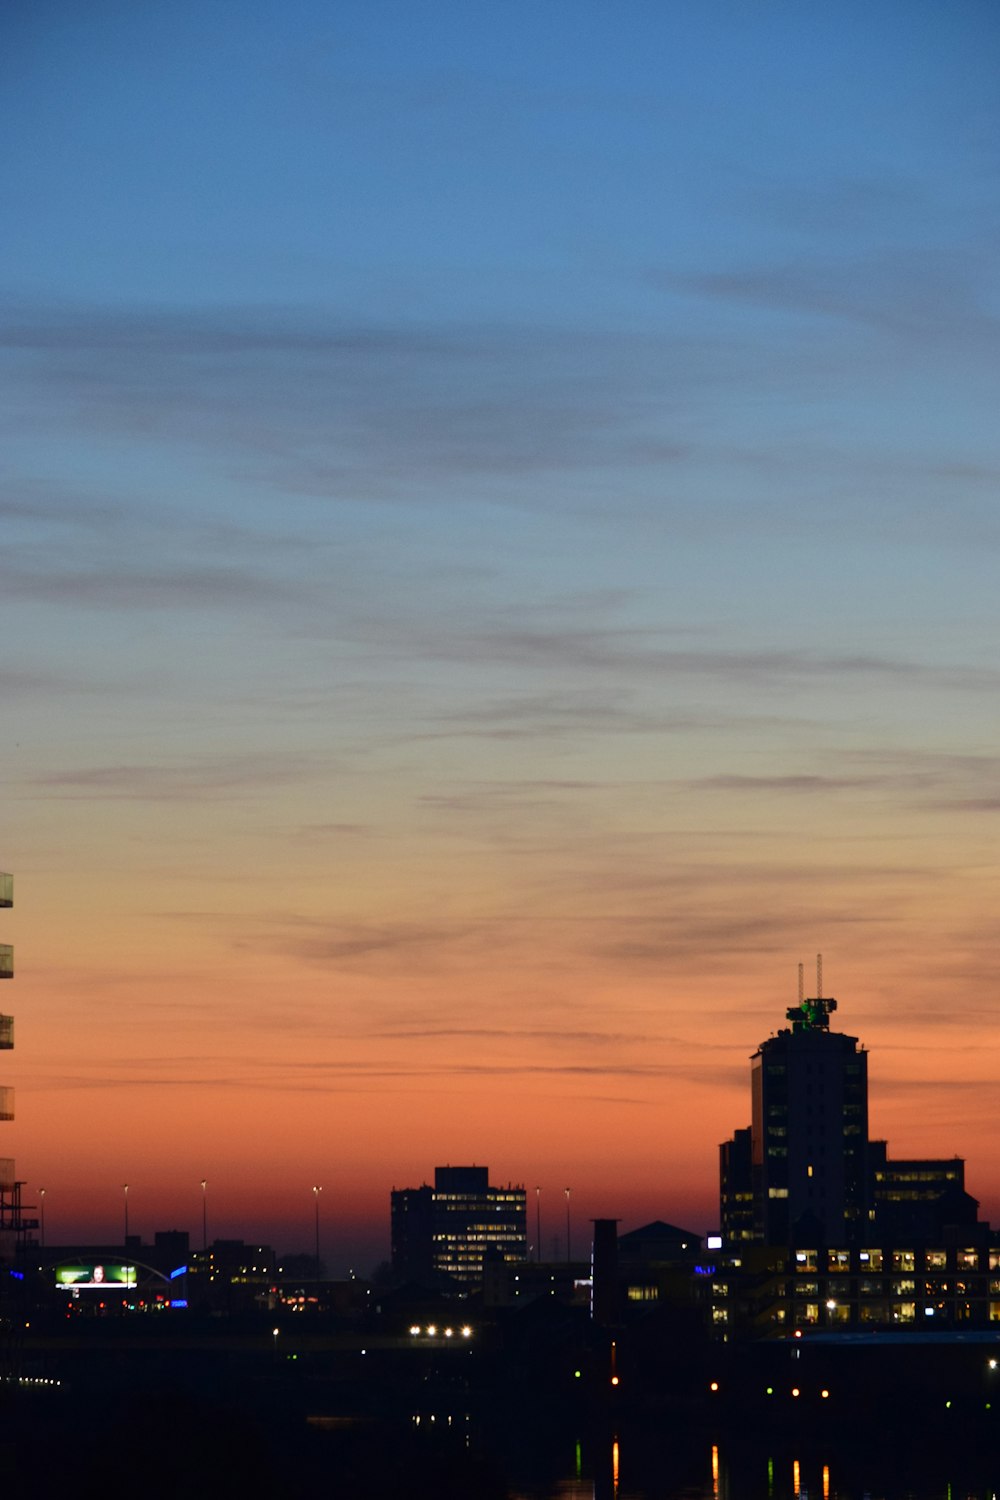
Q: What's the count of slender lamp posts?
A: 6